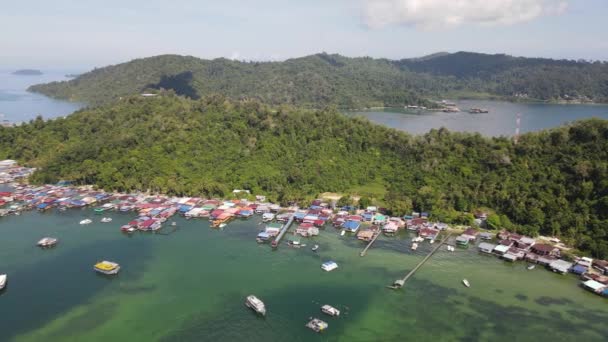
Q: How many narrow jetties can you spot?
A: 3